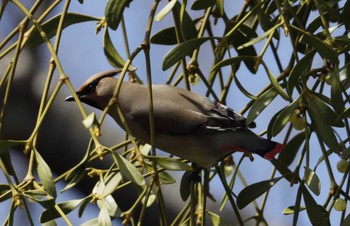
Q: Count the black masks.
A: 1